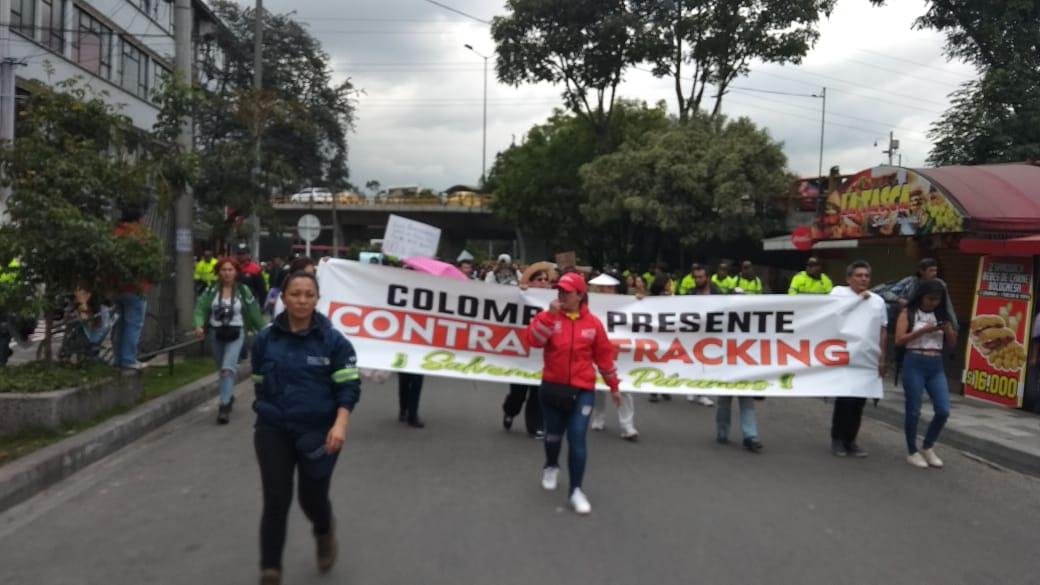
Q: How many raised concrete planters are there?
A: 1